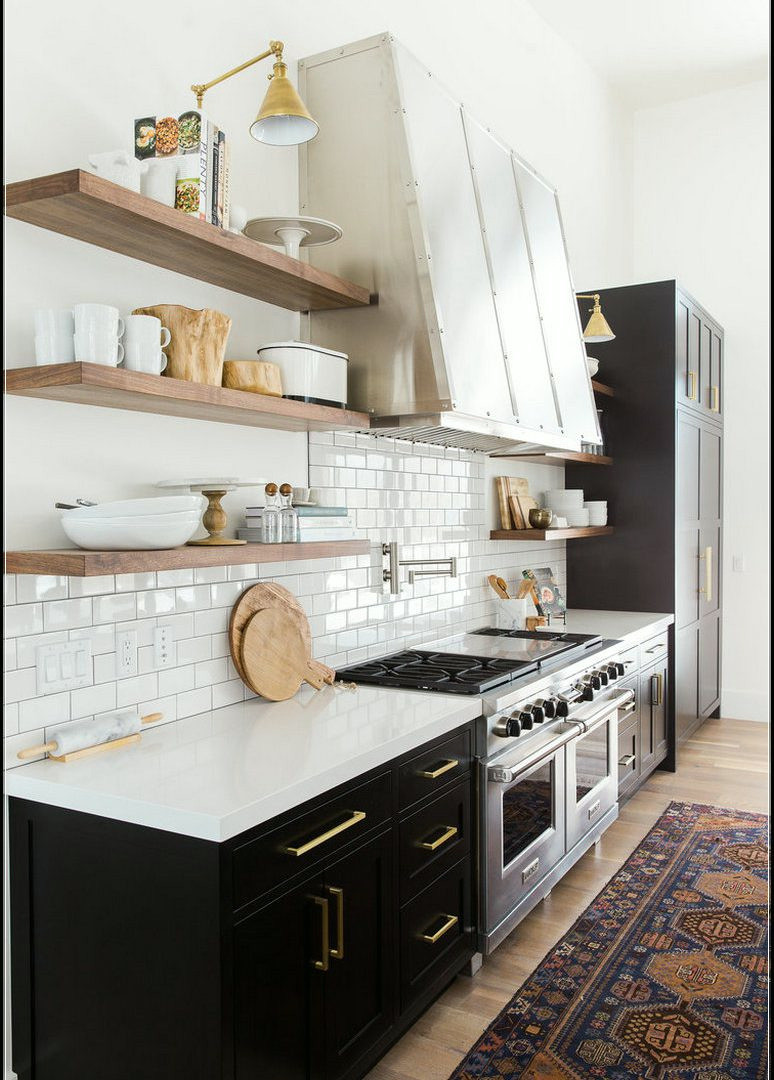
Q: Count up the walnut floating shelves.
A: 6